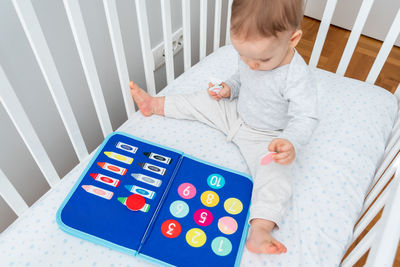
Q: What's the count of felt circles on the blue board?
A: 11